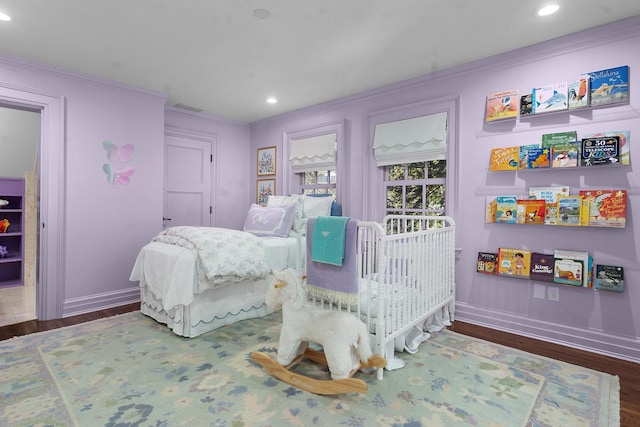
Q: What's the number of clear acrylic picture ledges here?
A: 4